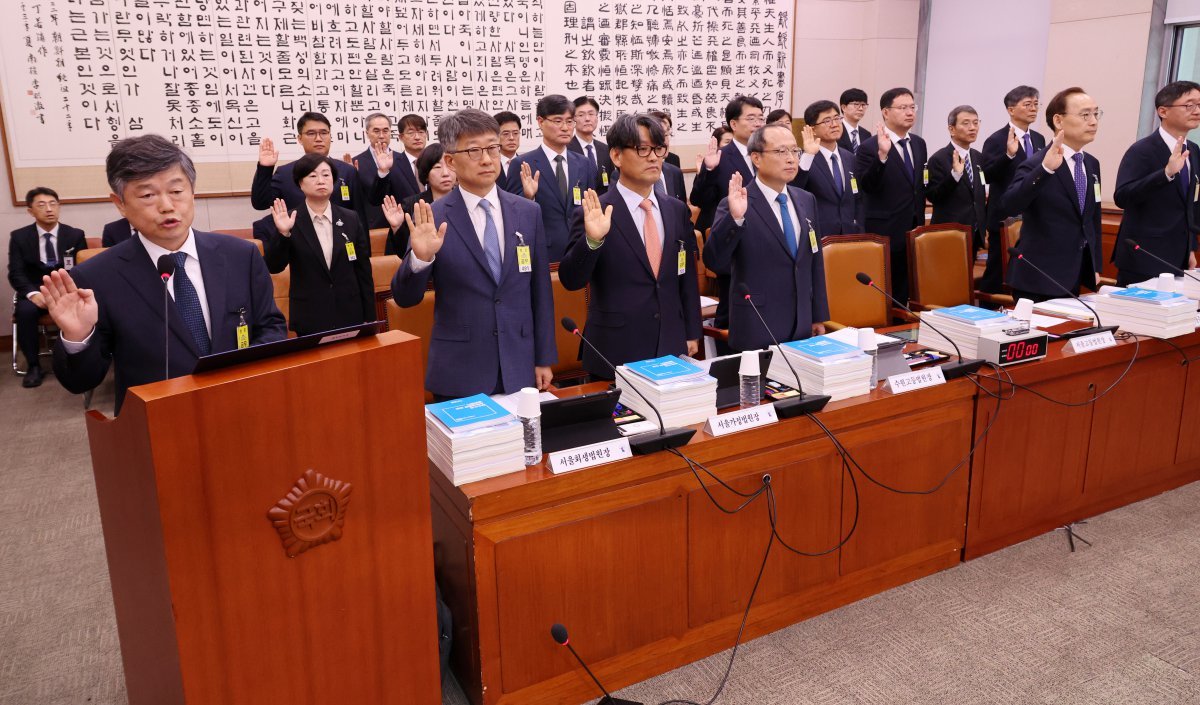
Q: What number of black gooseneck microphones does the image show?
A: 7